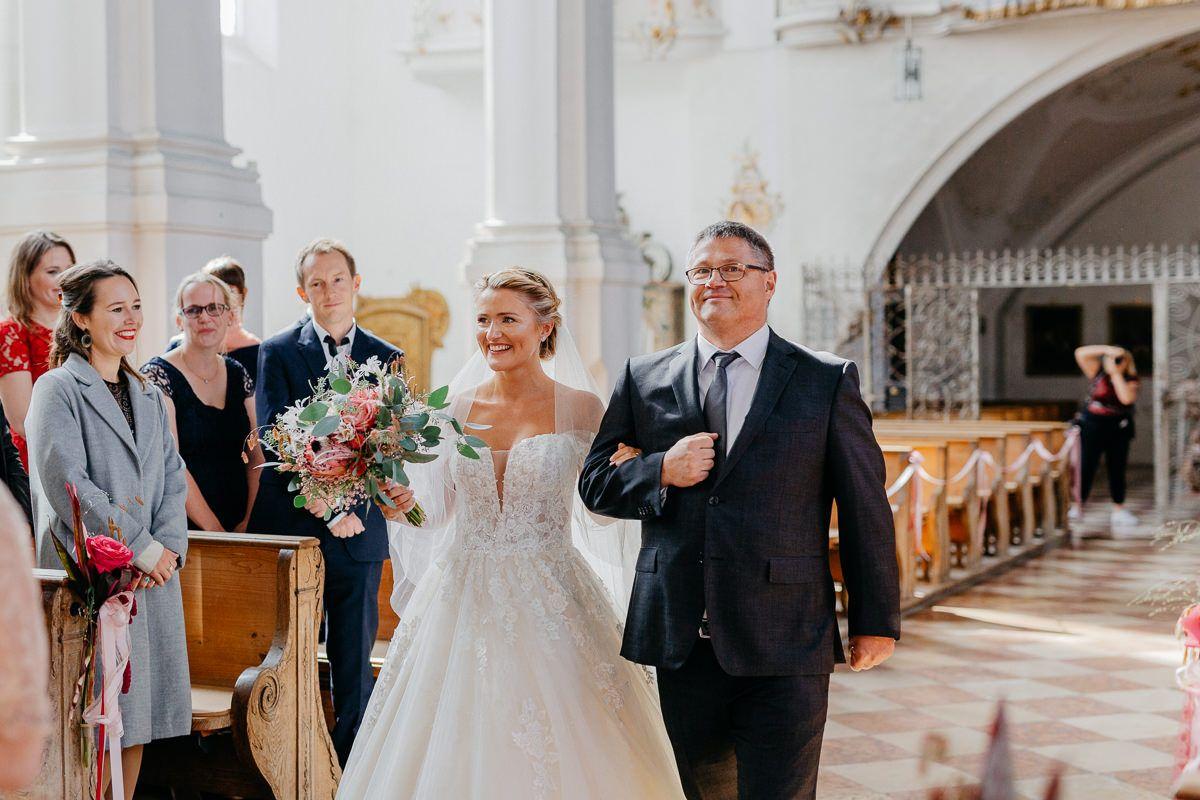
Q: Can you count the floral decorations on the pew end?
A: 1